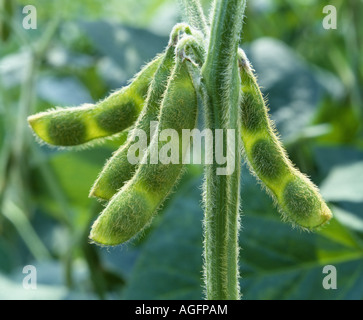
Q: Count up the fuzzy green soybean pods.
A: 4